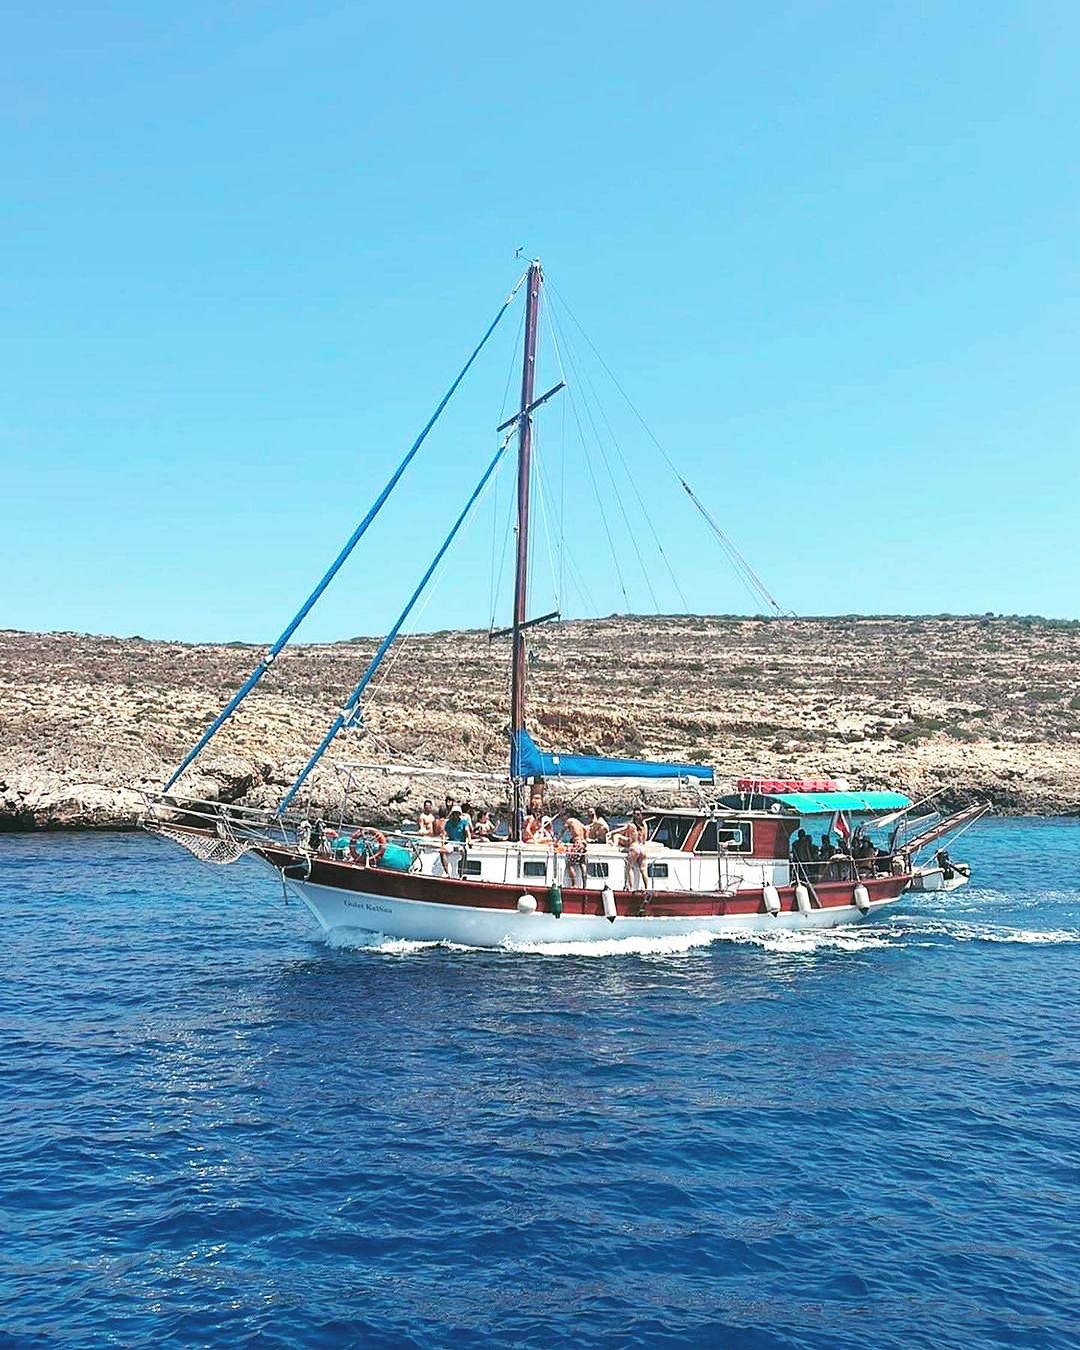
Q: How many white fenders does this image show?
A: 5